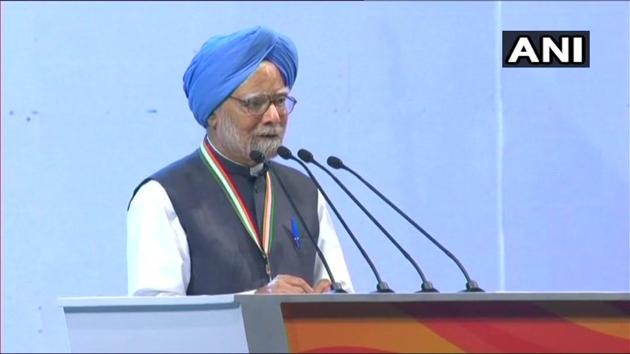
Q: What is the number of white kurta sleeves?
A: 2